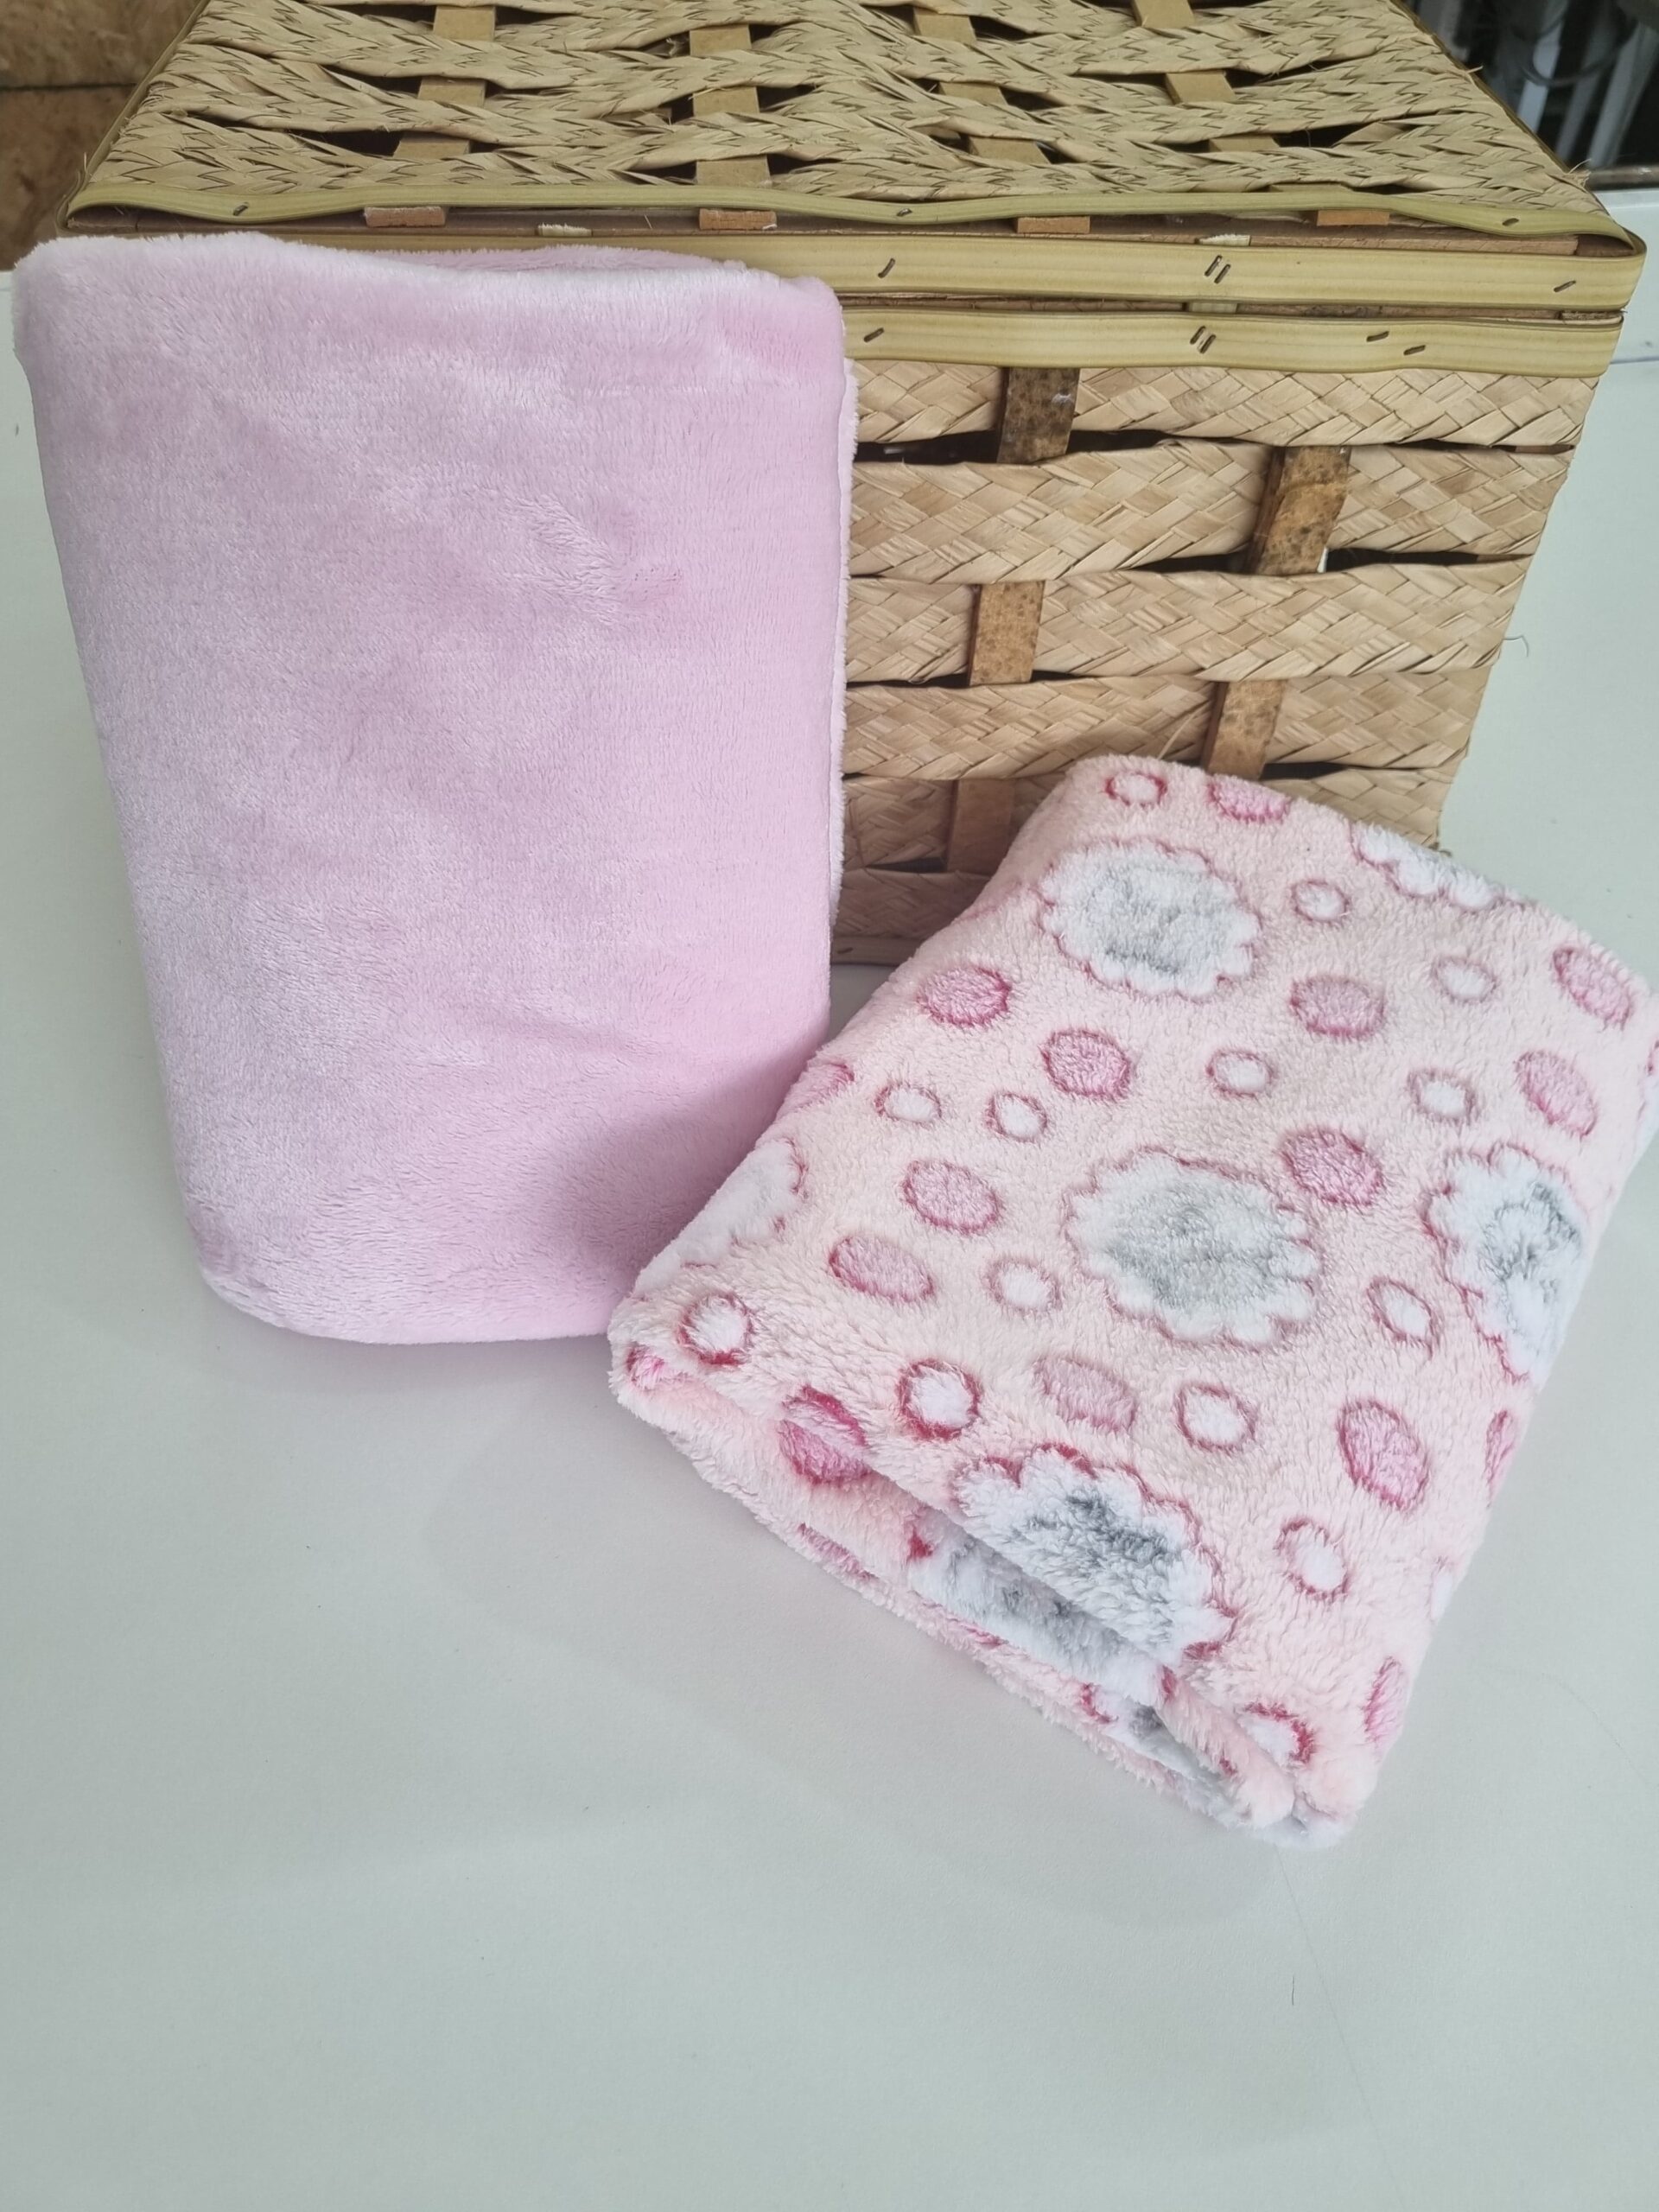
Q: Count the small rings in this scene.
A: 14